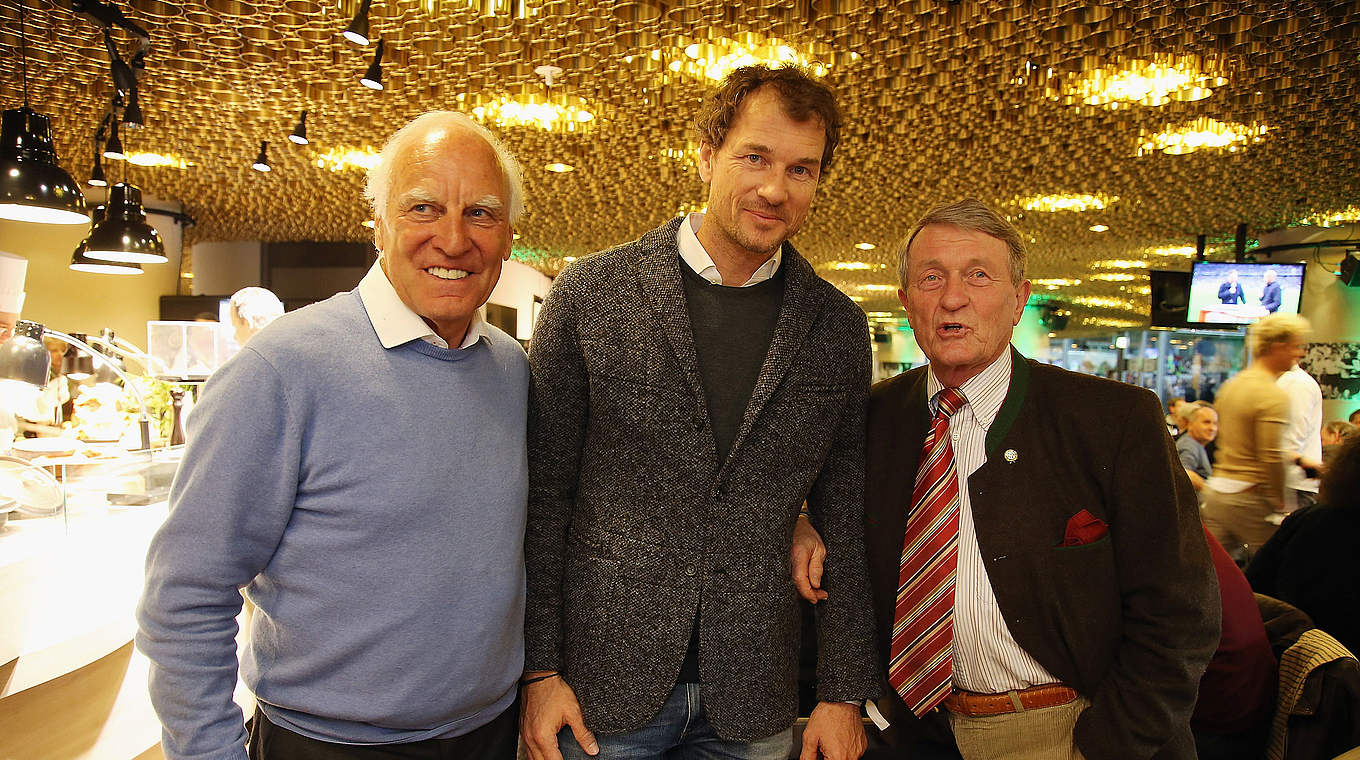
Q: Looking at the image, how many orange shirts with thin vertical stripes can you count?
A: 0